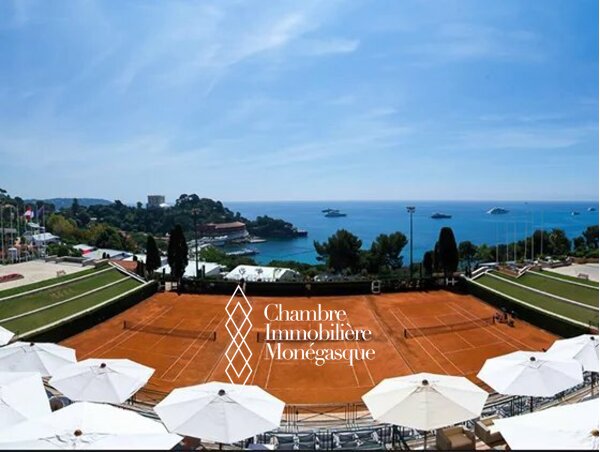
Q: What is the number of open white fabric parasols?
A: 10